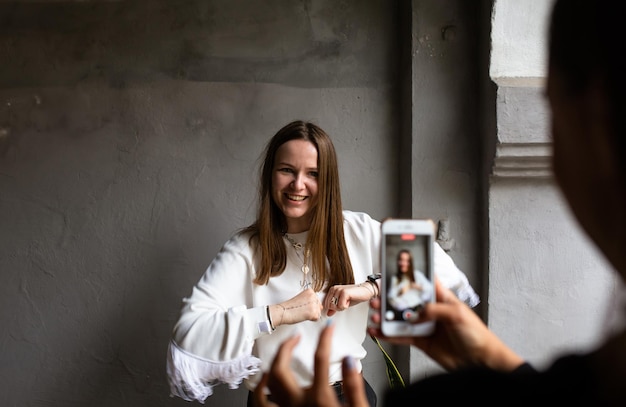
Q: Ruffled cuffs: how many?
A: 2